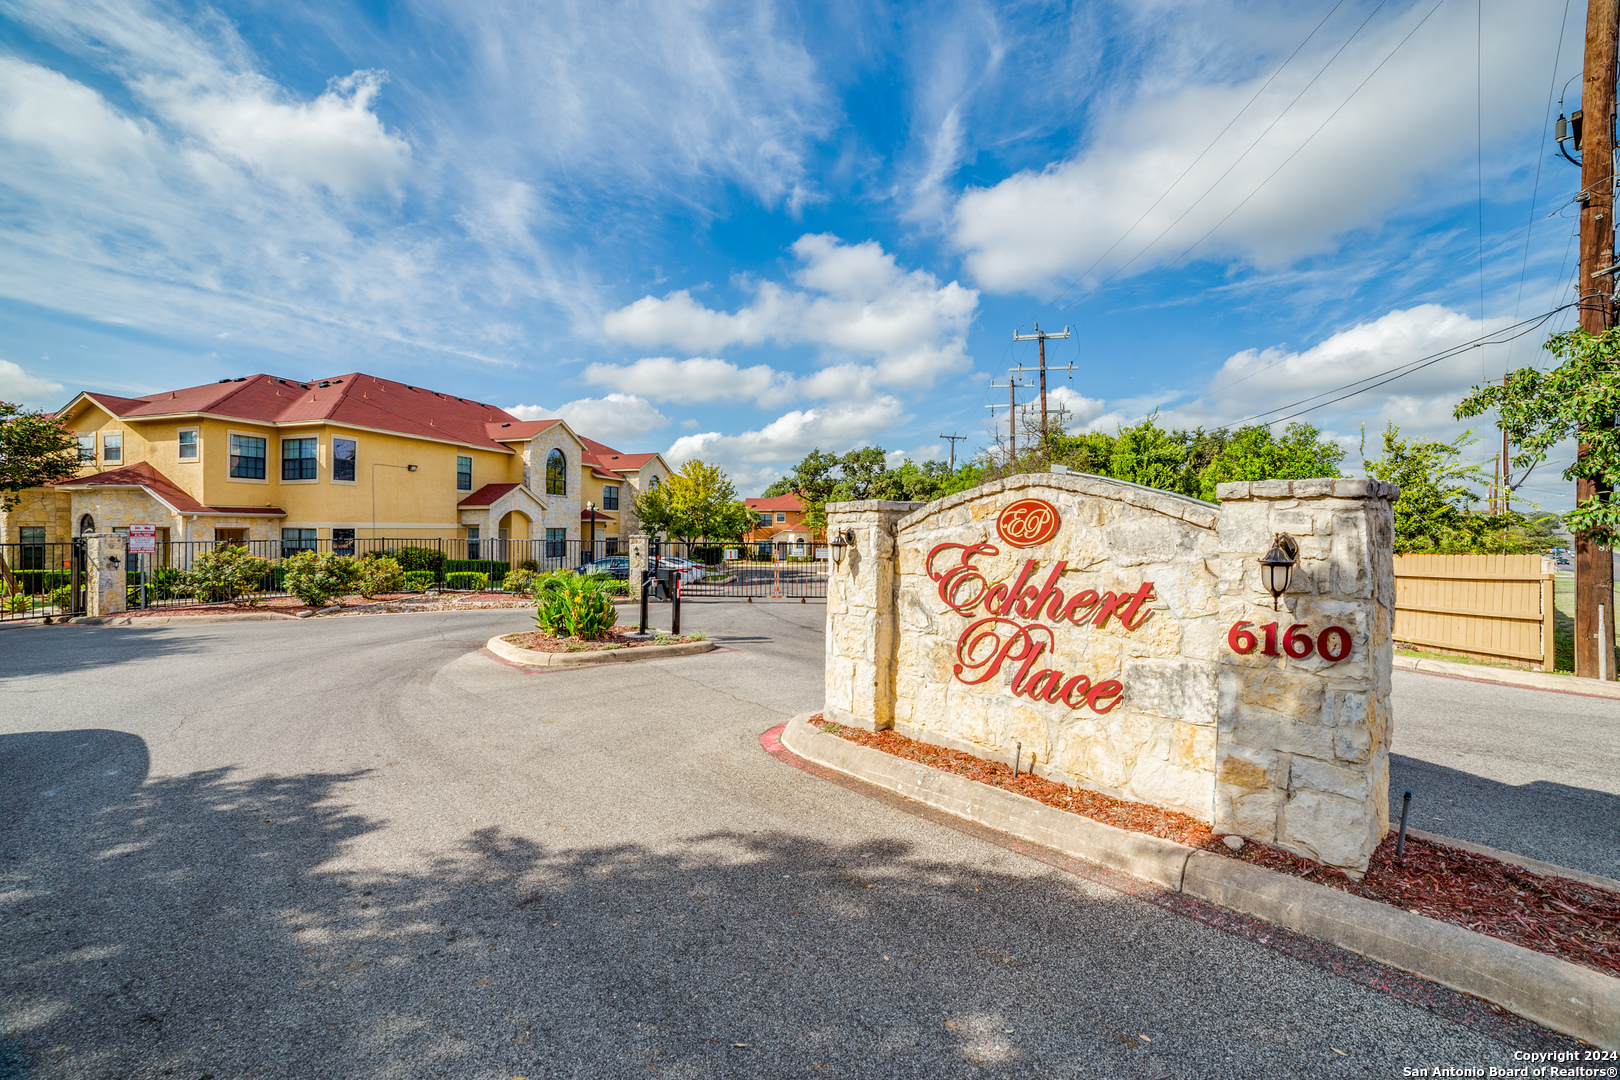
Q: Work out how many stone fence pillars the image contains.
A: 2